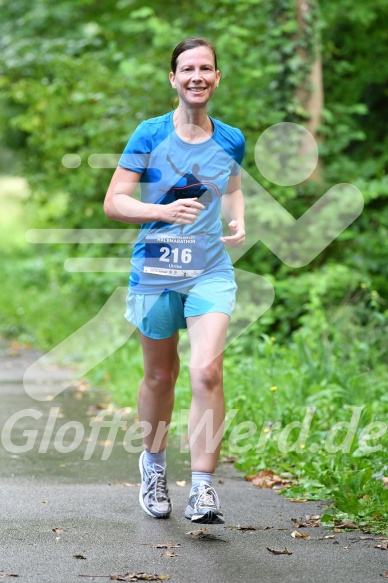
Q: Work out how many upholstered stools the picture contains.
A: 0